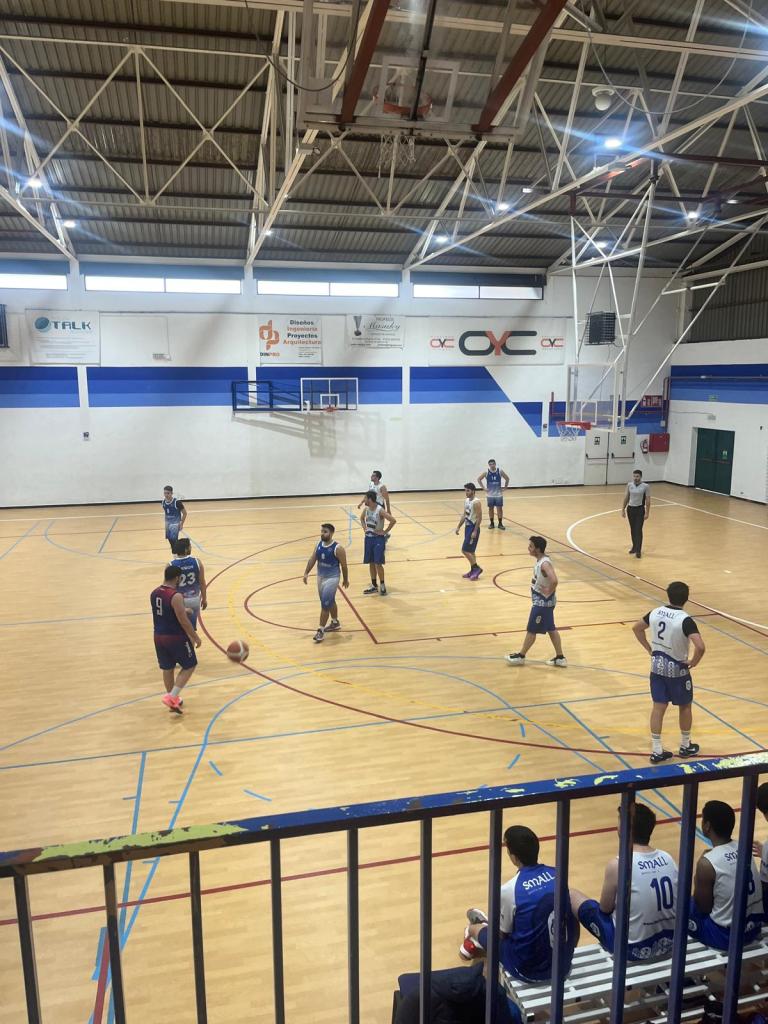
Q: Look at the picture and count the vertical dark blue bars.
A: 11